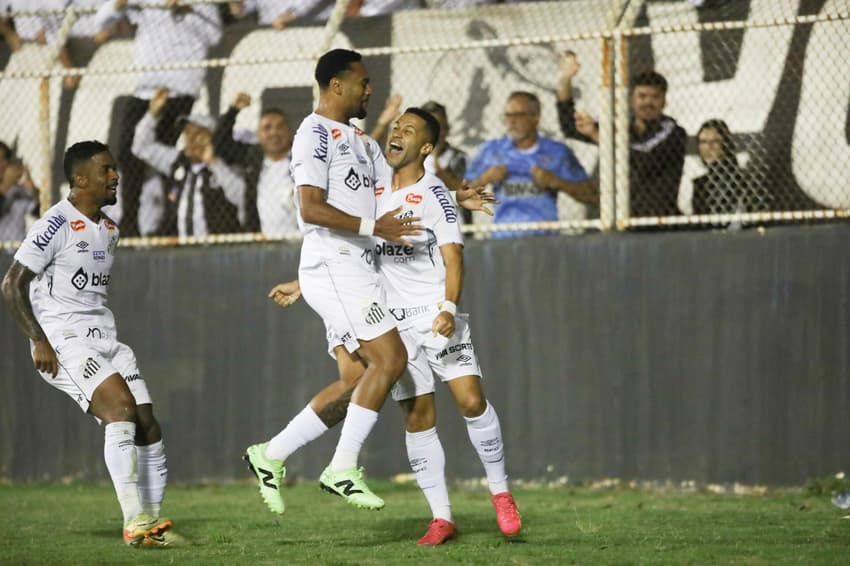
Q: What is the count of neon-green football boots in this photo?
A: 2